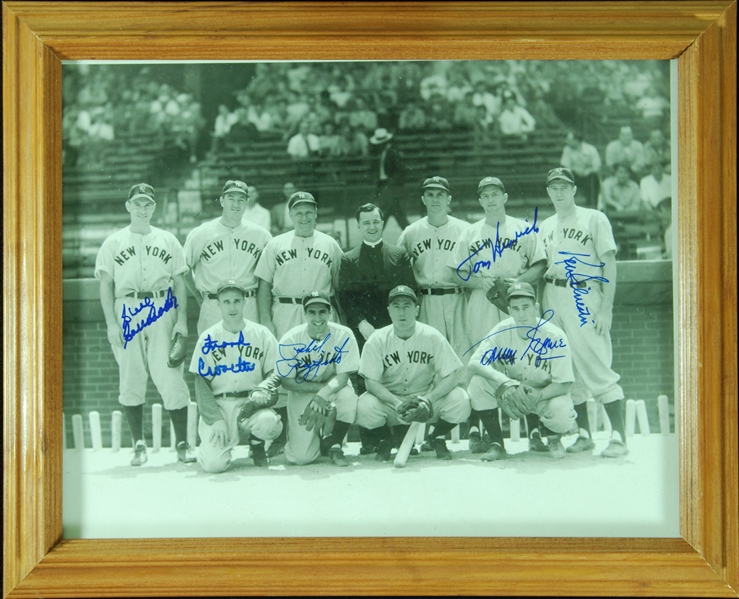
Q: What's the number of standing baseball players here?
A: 6